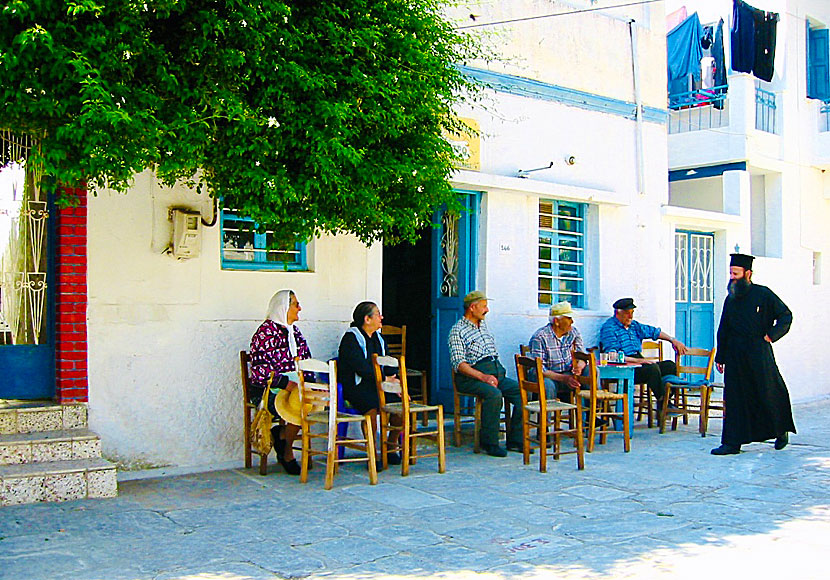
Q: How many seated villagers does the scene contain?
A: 5